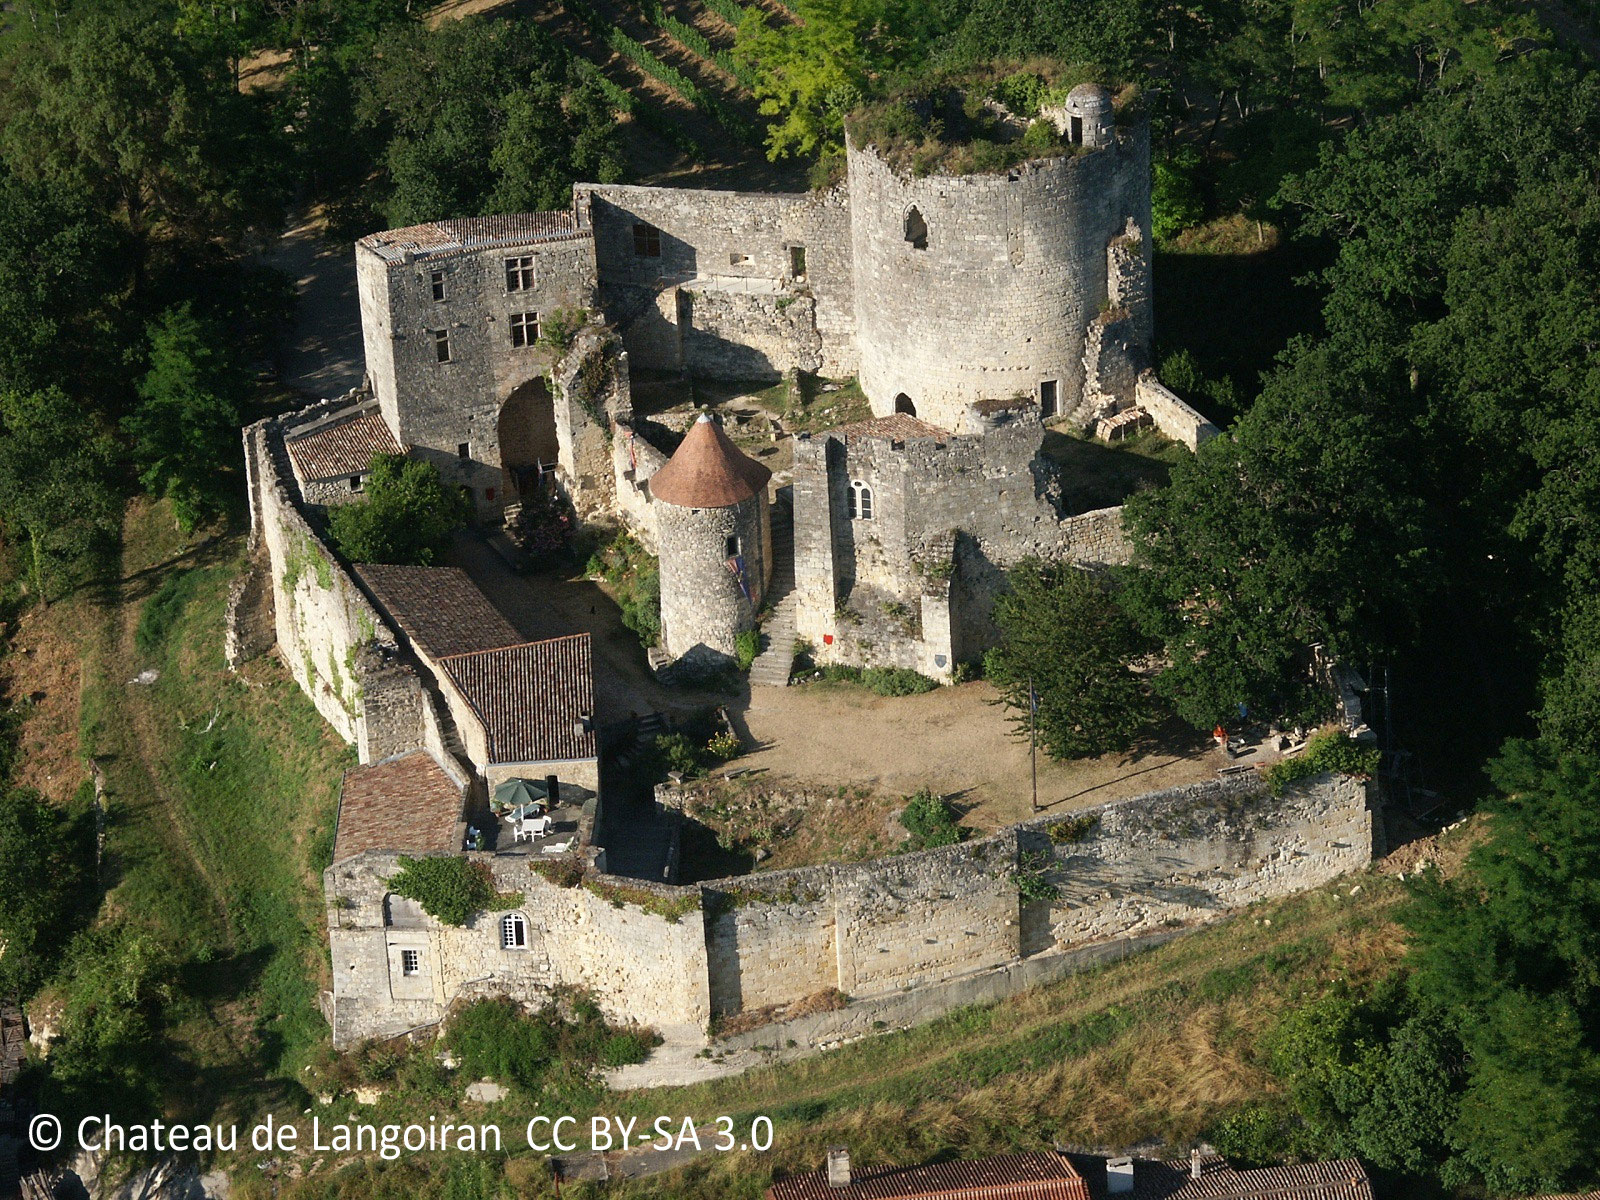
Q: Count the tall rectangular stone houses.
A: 1